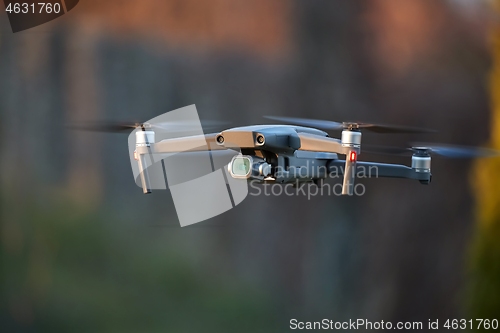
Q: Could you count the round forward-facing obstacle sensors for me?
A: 2